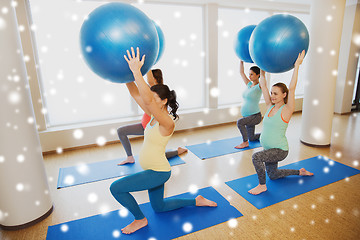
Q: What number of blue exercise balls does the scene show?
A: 4